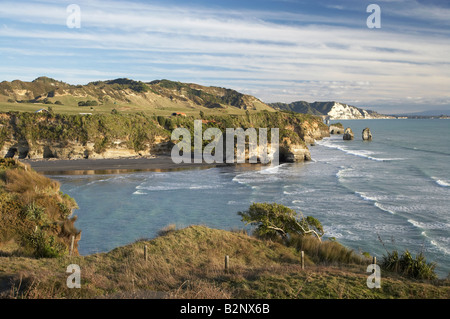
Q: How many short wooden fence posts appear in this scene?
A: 5